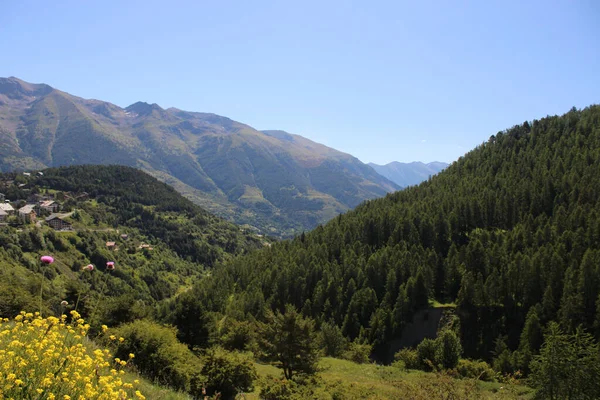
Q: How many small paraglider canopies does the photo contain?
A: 0